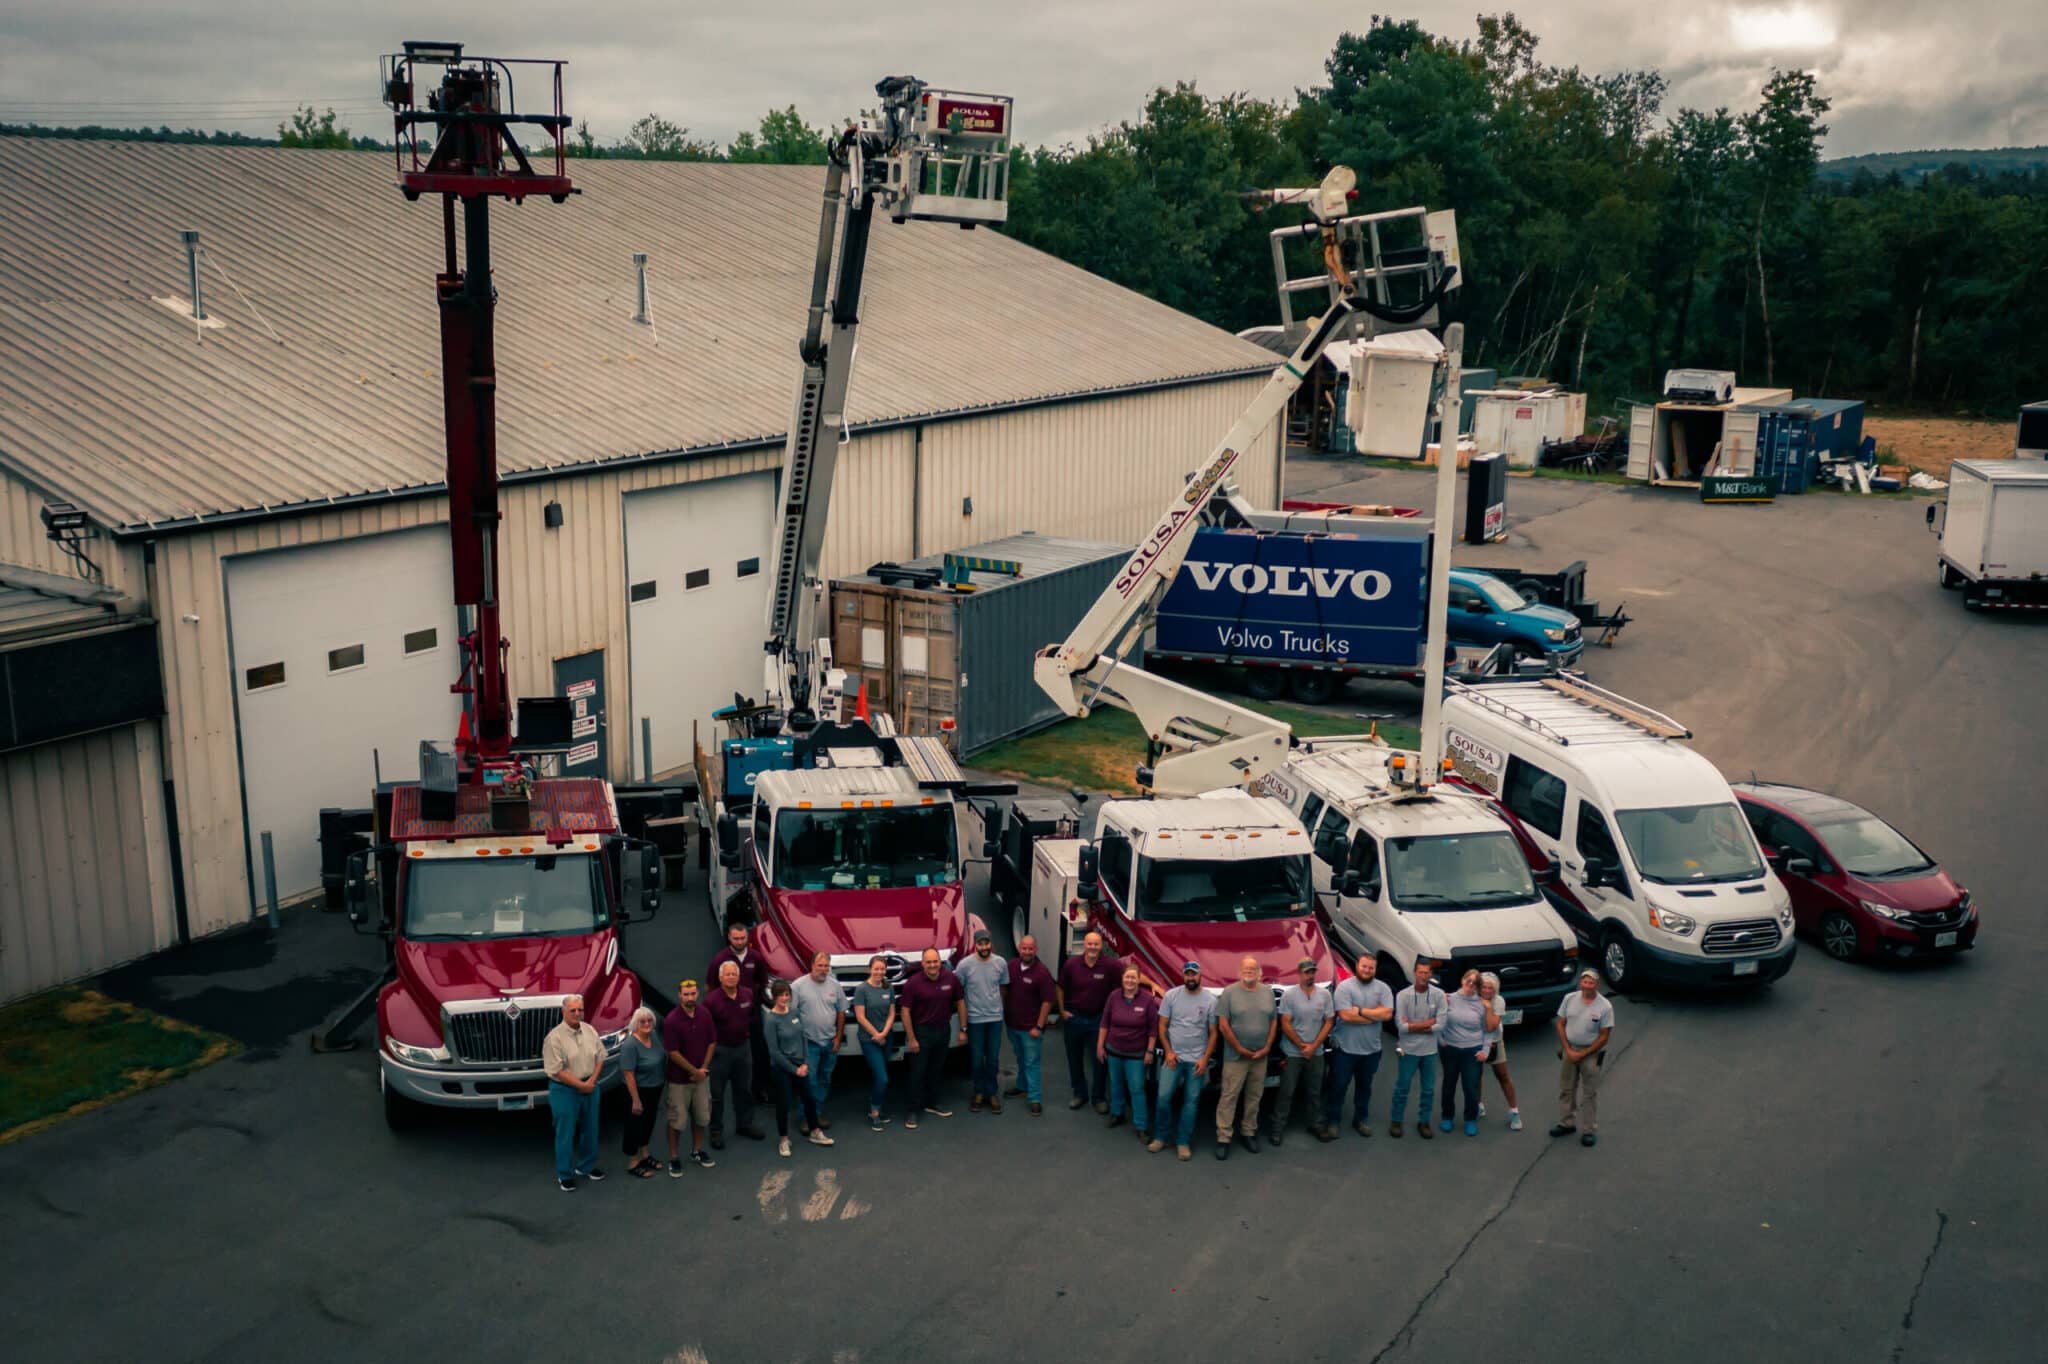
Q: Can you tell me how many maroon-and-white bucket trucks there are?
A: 3